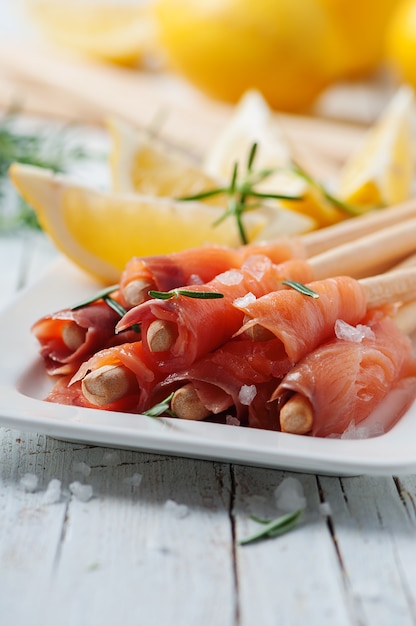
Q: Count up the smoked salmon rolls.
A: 7